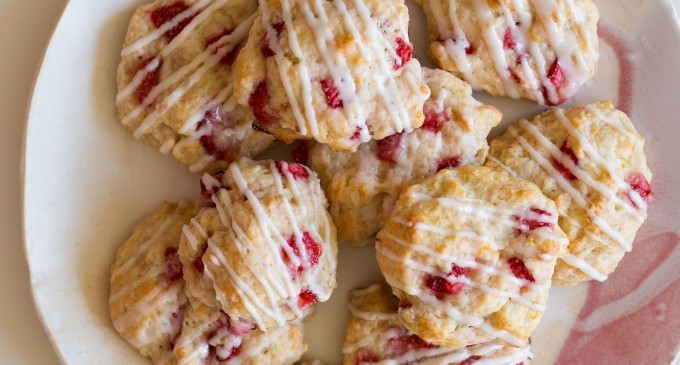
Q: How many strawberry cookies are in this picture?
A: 9